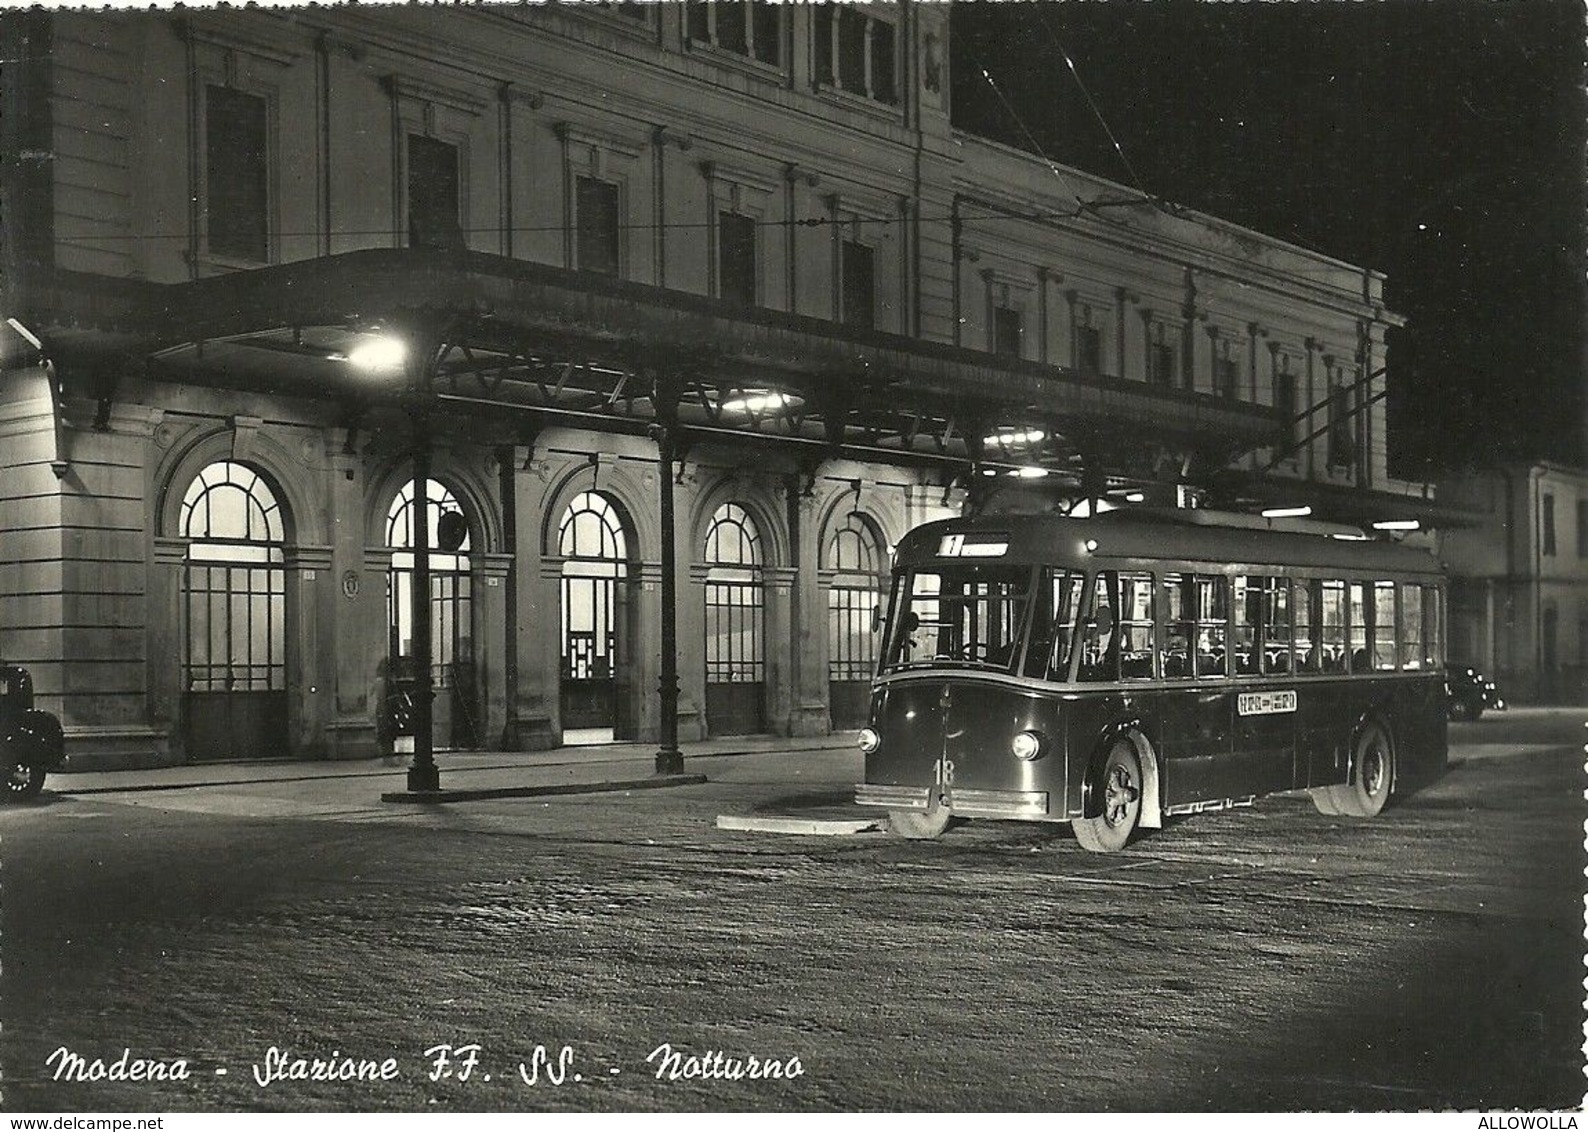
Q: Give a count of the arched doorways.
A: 5